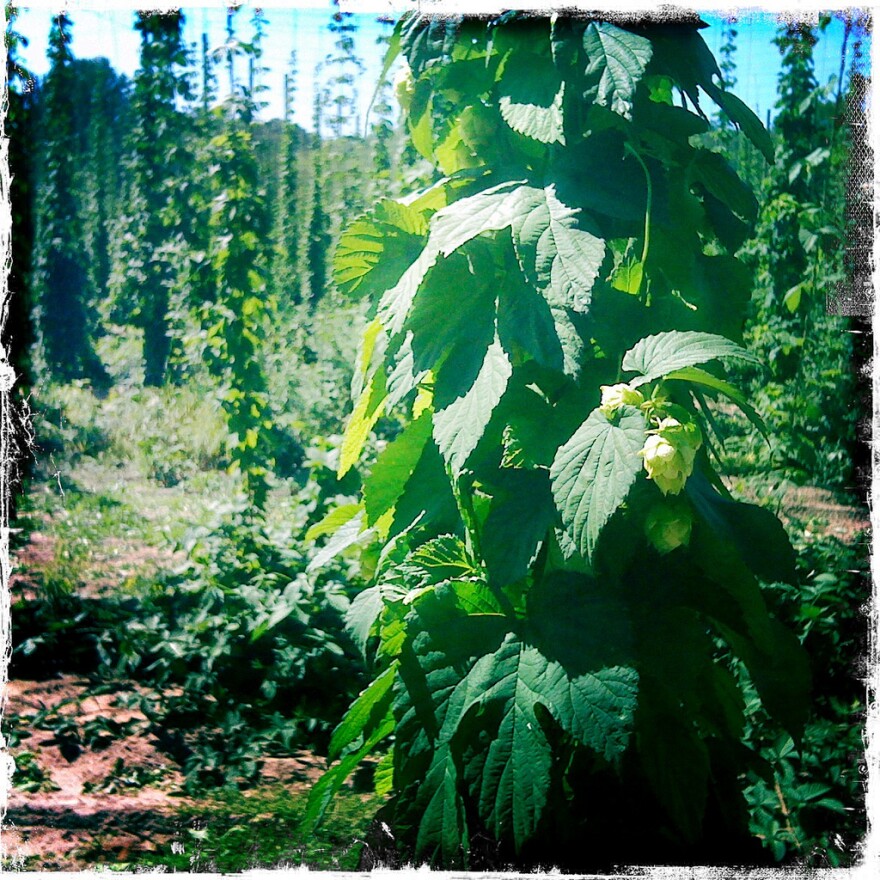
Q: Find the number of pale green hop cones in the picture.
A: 3